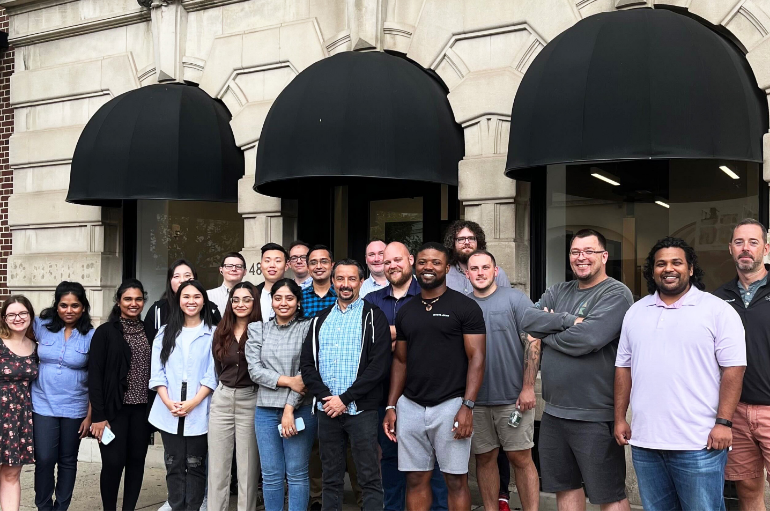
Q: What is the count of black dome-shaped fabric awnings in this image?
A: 3